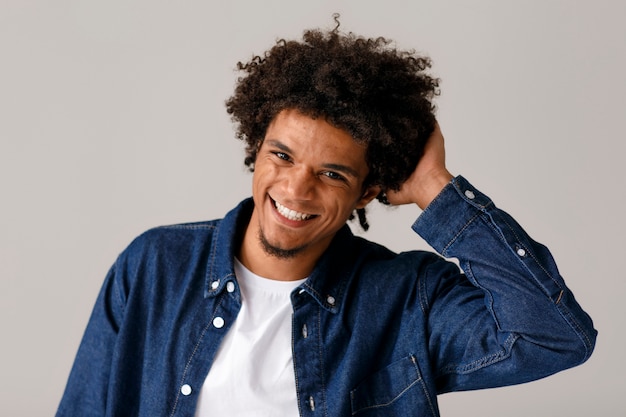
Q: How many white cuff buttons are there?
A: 2